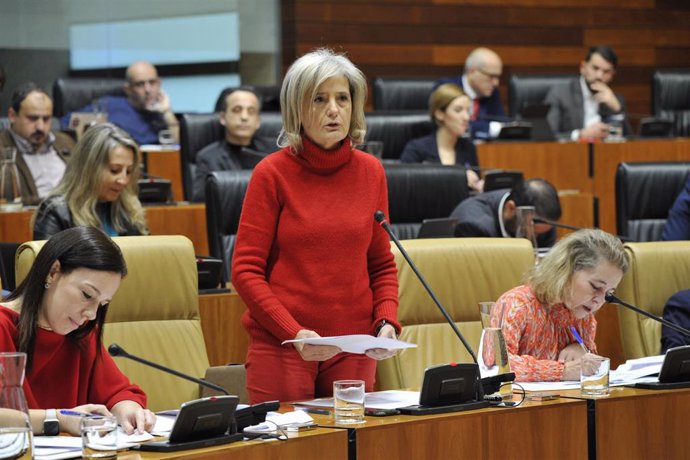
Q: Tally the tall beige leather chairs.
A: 3